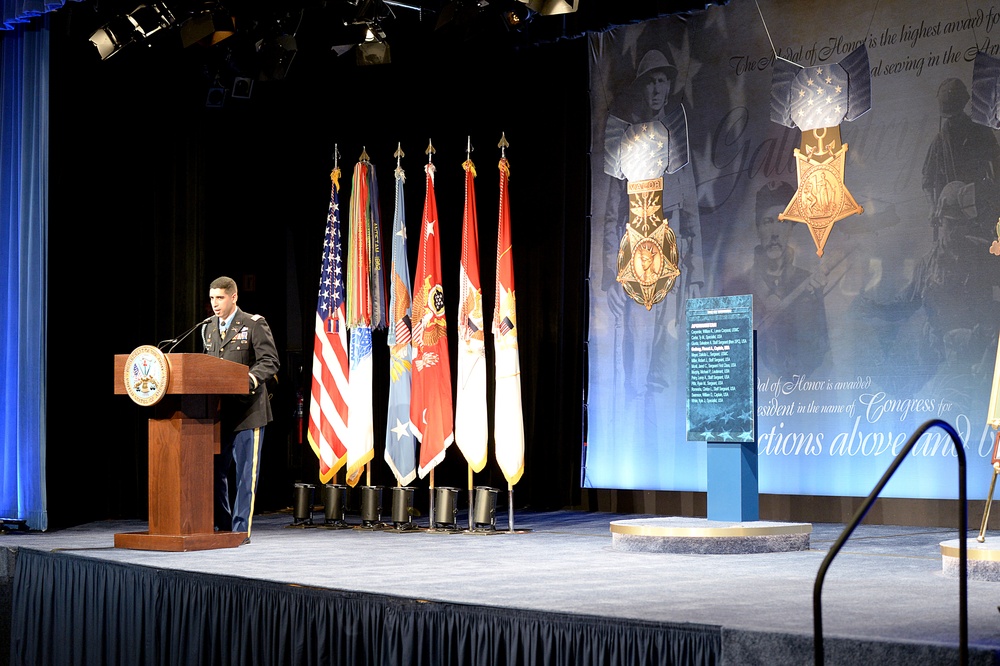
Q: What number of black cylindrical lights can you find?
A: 6